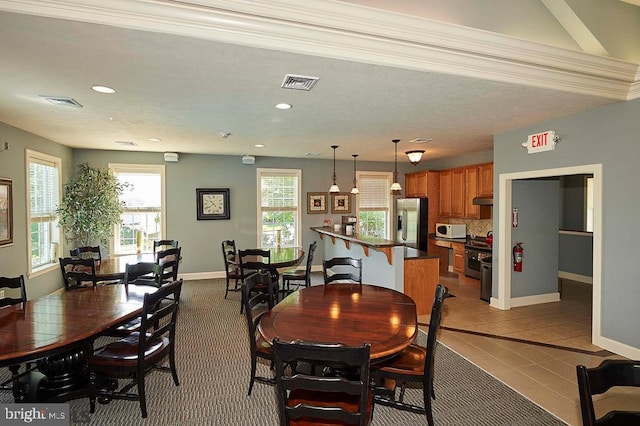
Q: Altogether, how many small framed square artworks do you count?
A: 2